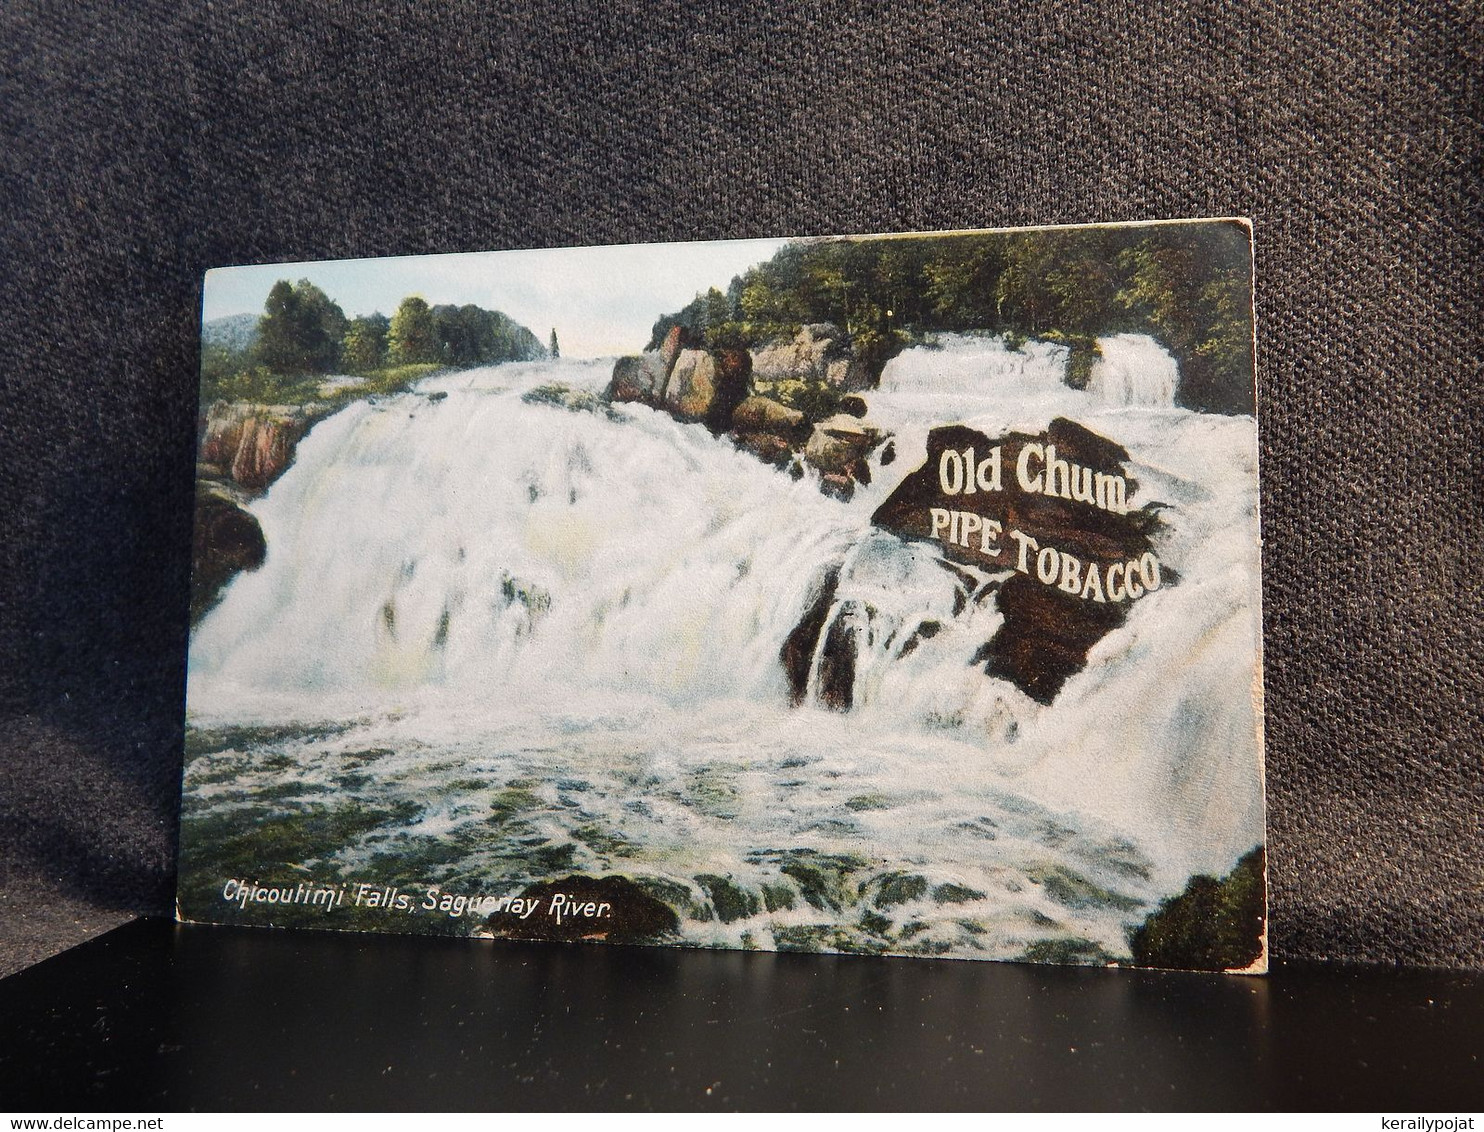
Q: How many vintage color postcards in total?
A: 1